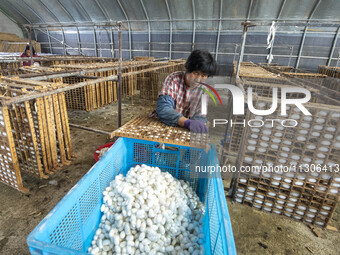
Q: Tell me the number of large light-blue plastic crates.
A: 1